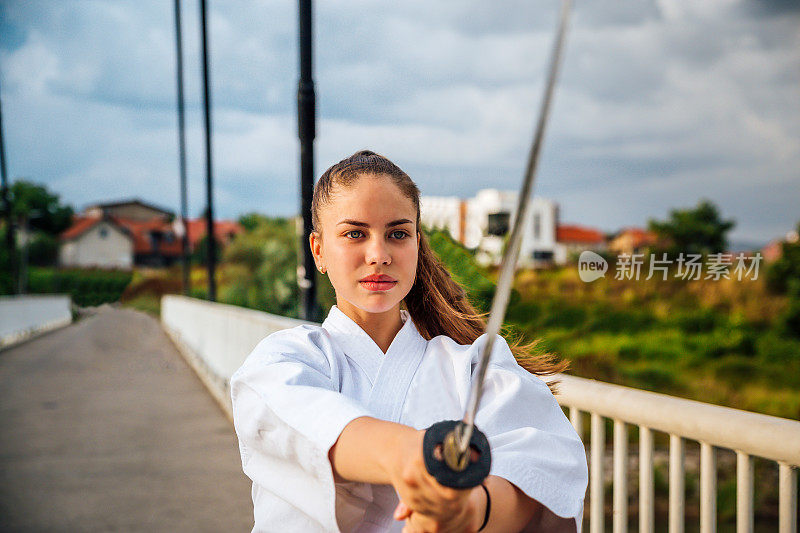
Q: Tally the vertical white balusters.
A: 8